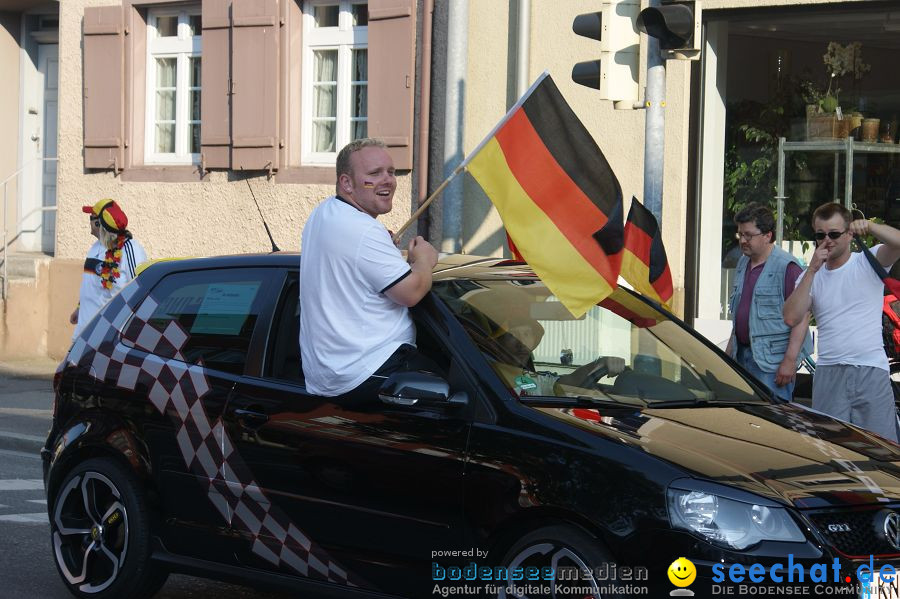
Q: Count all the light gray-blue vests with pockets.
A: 1